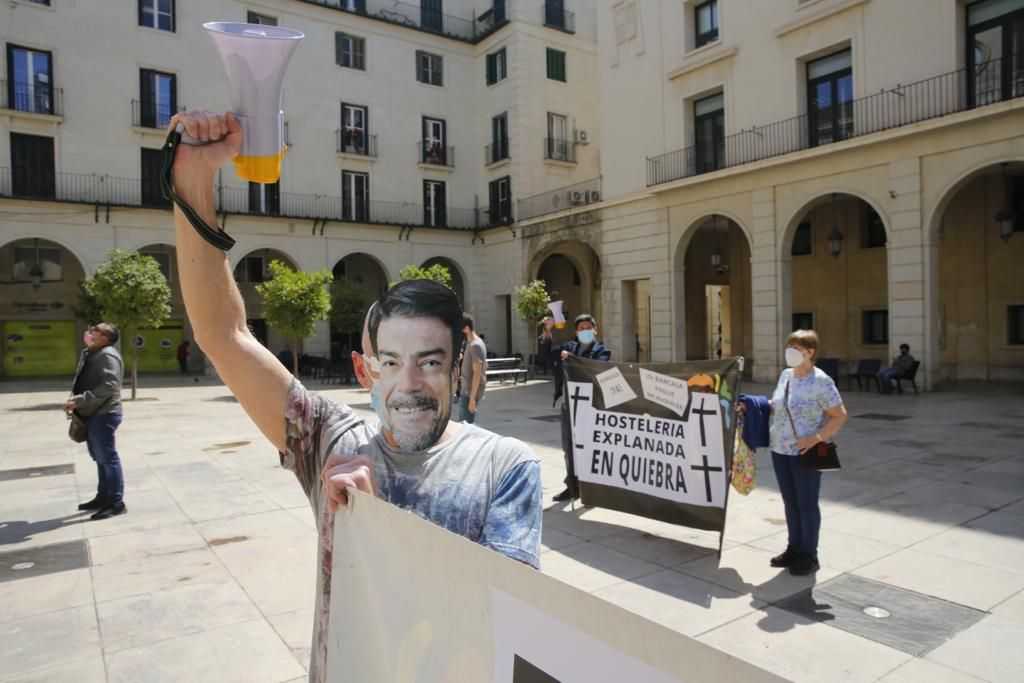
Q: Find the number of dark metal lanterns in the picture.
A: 4